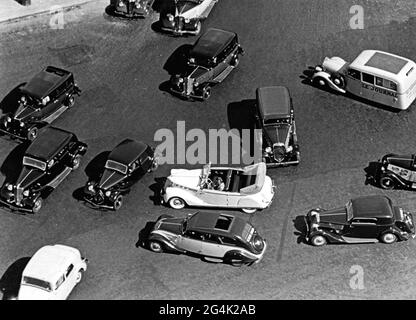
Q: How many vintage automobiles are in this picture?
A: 13